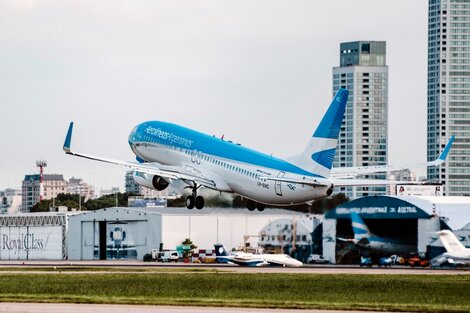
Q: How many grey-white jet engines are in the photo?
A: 1